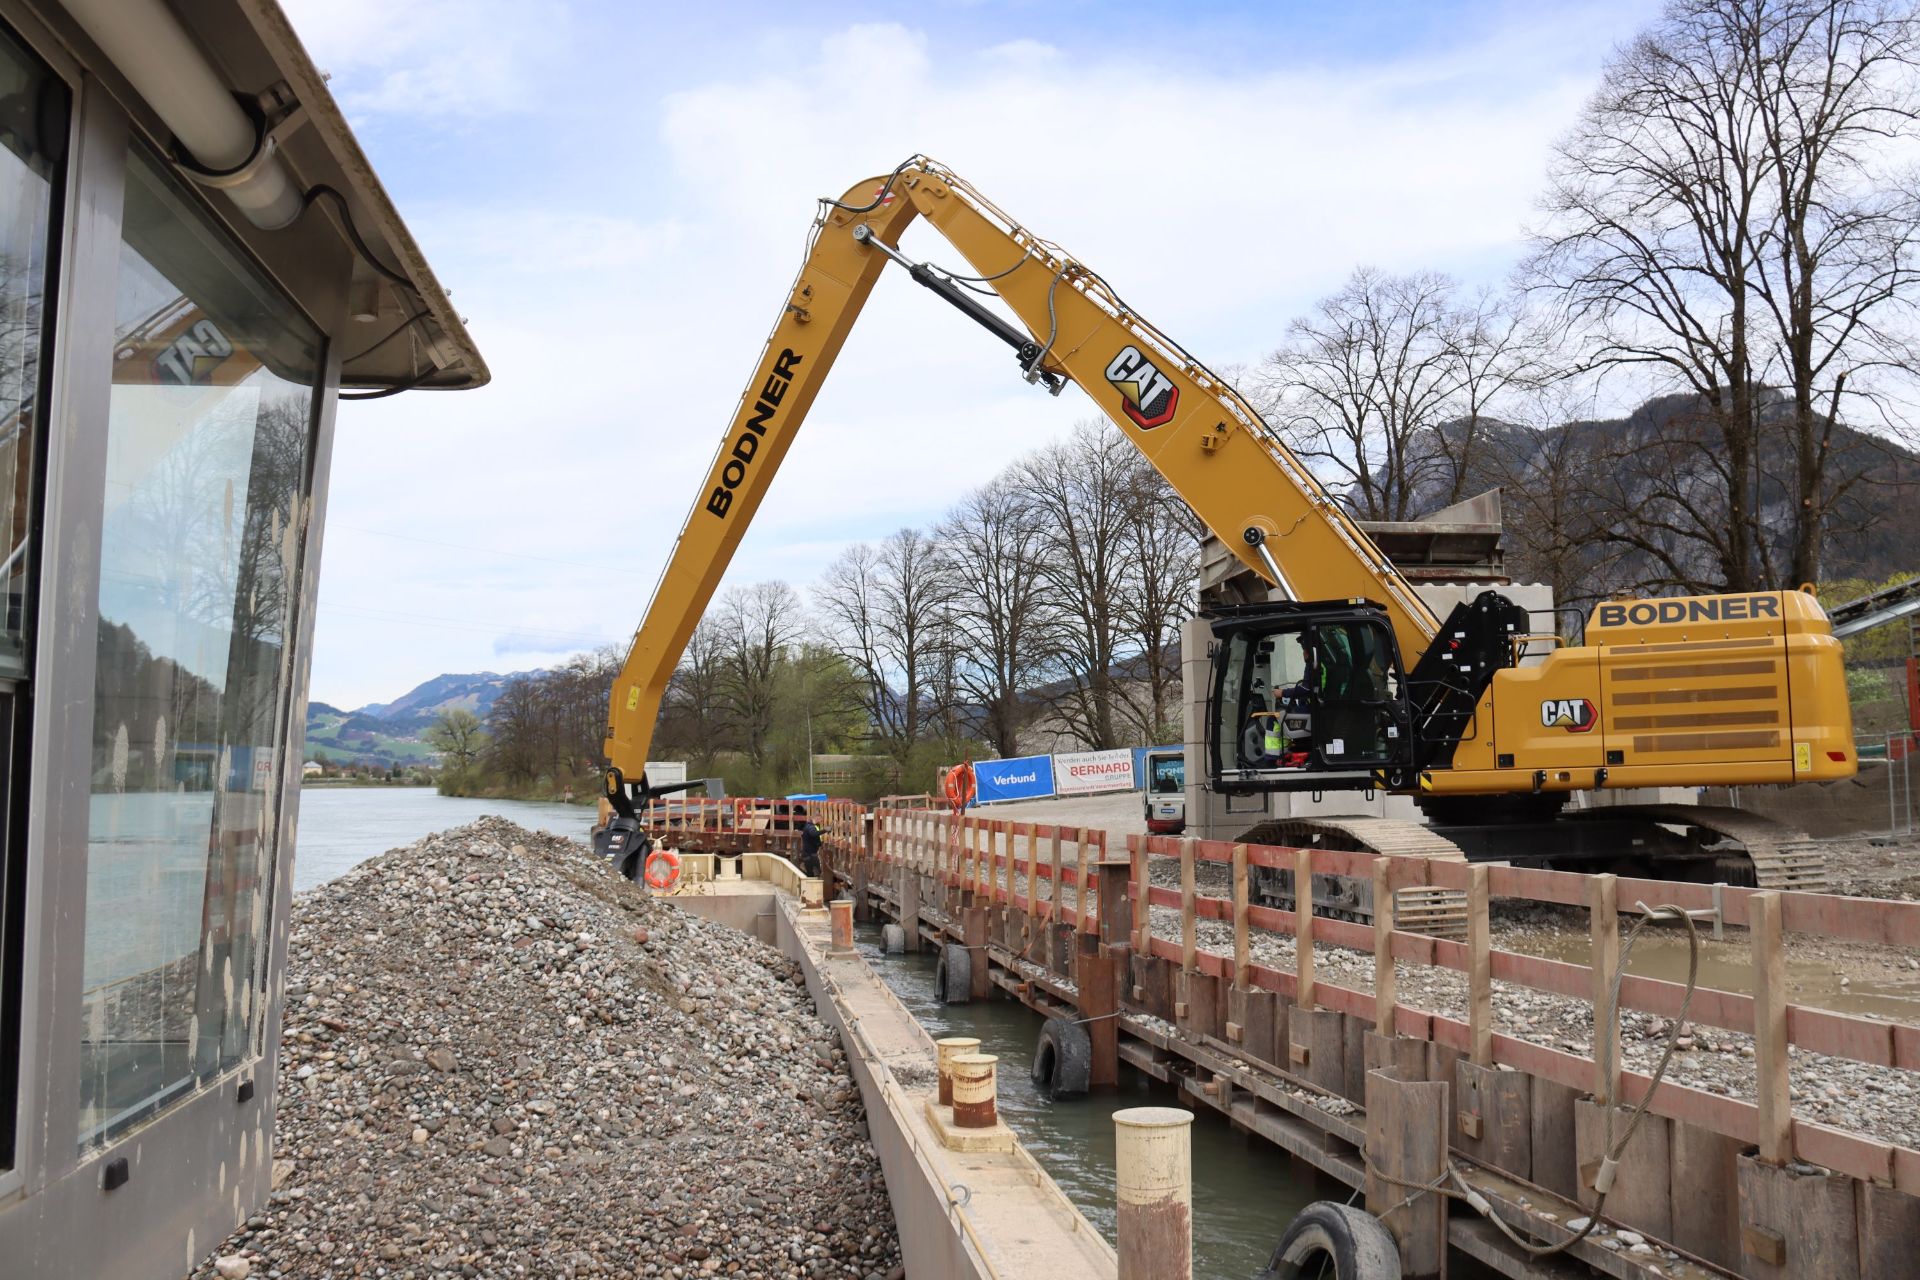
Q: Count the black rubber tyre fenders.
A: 4